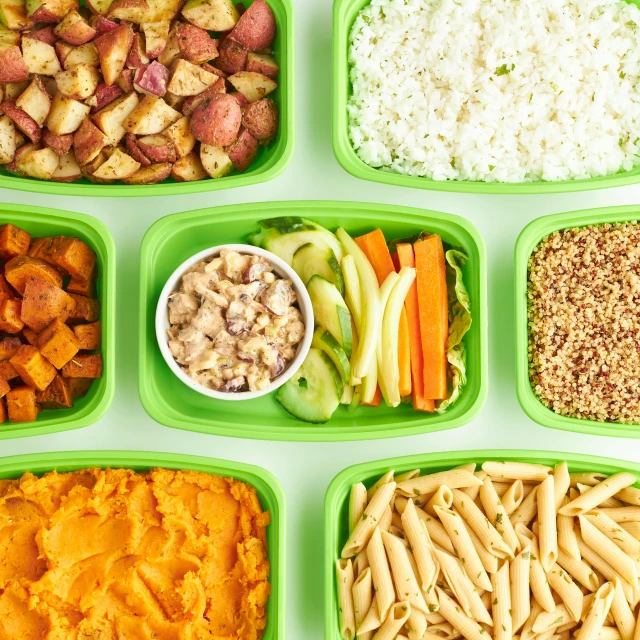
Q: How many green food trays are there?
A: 7